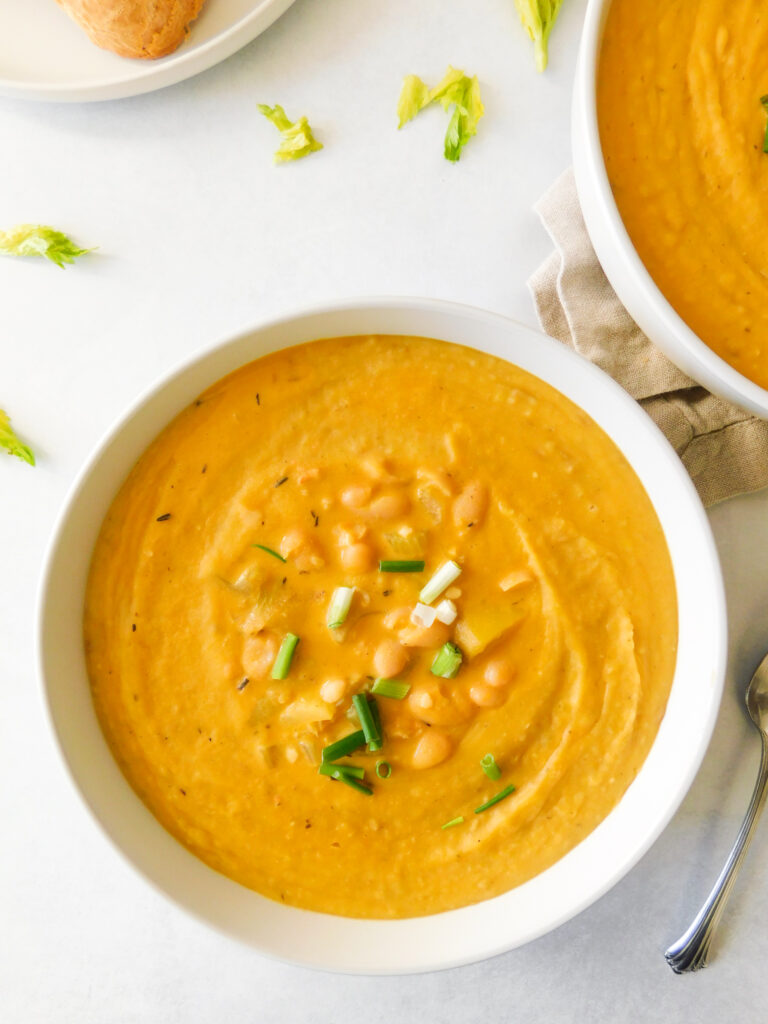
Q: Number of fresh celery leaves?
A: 5